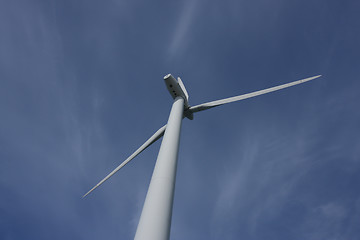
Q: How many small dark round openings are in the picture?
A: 3